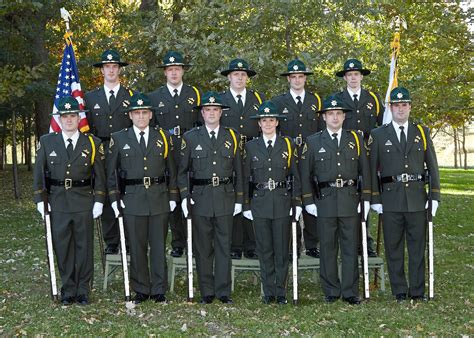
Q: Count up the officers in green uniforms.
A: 11